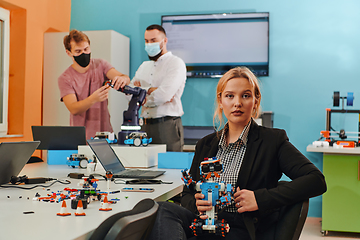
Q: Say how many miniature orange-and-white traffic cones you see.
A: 3